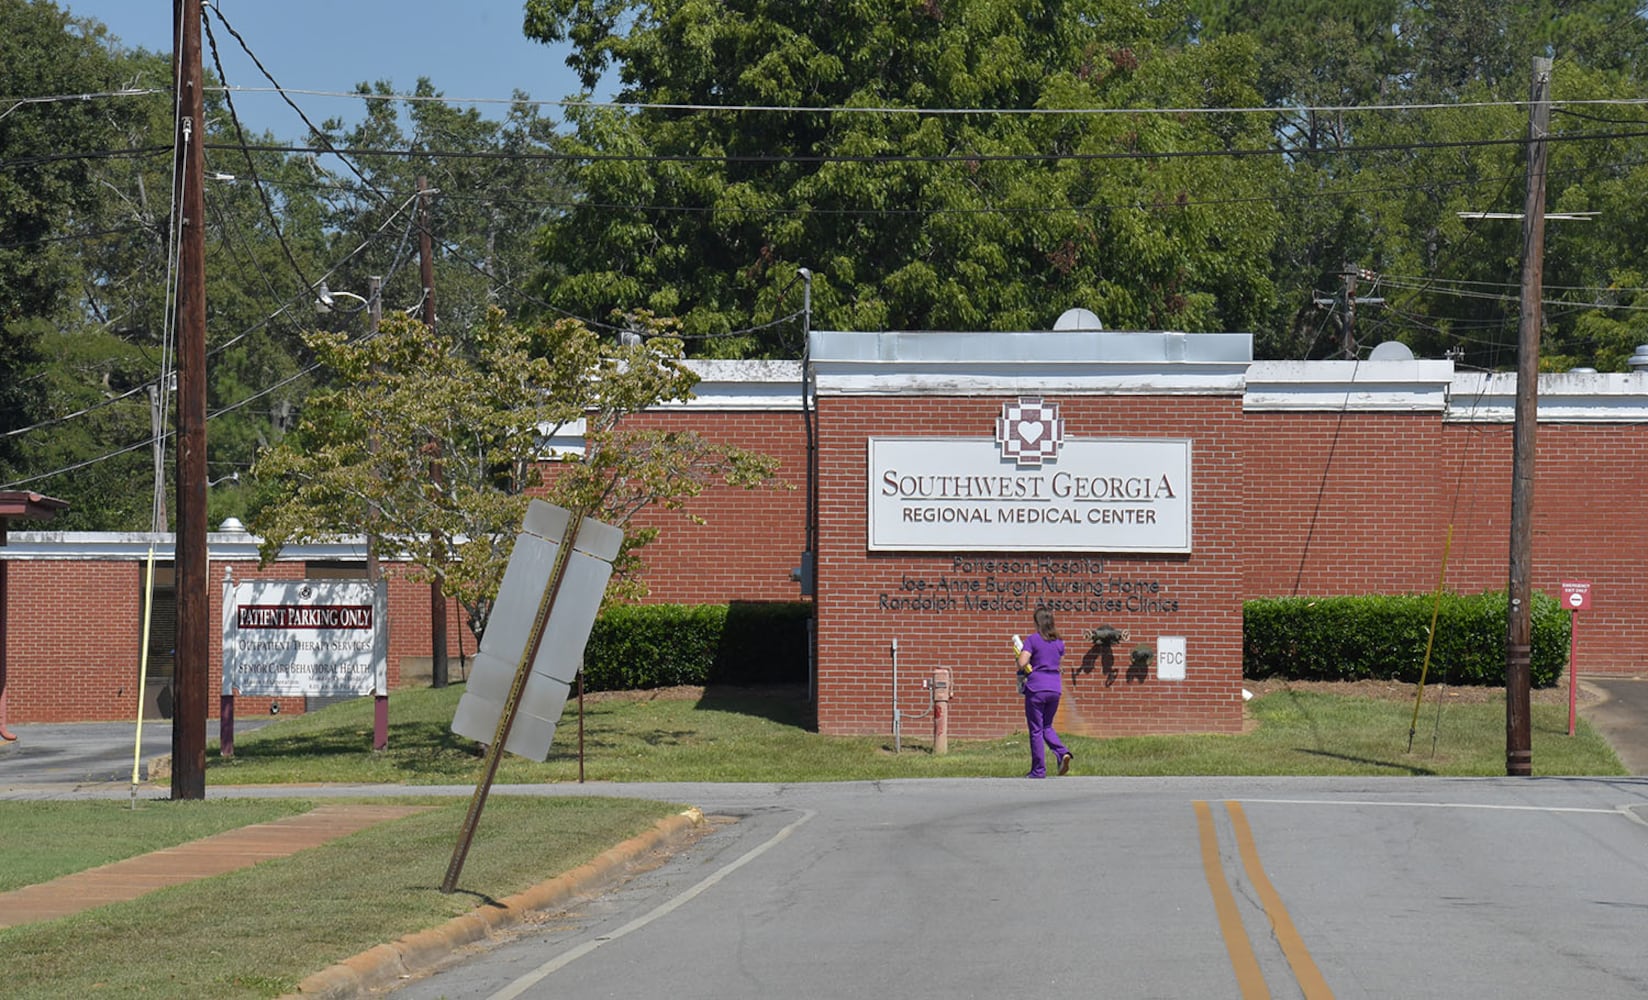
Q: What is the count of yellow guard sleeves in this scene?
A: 2